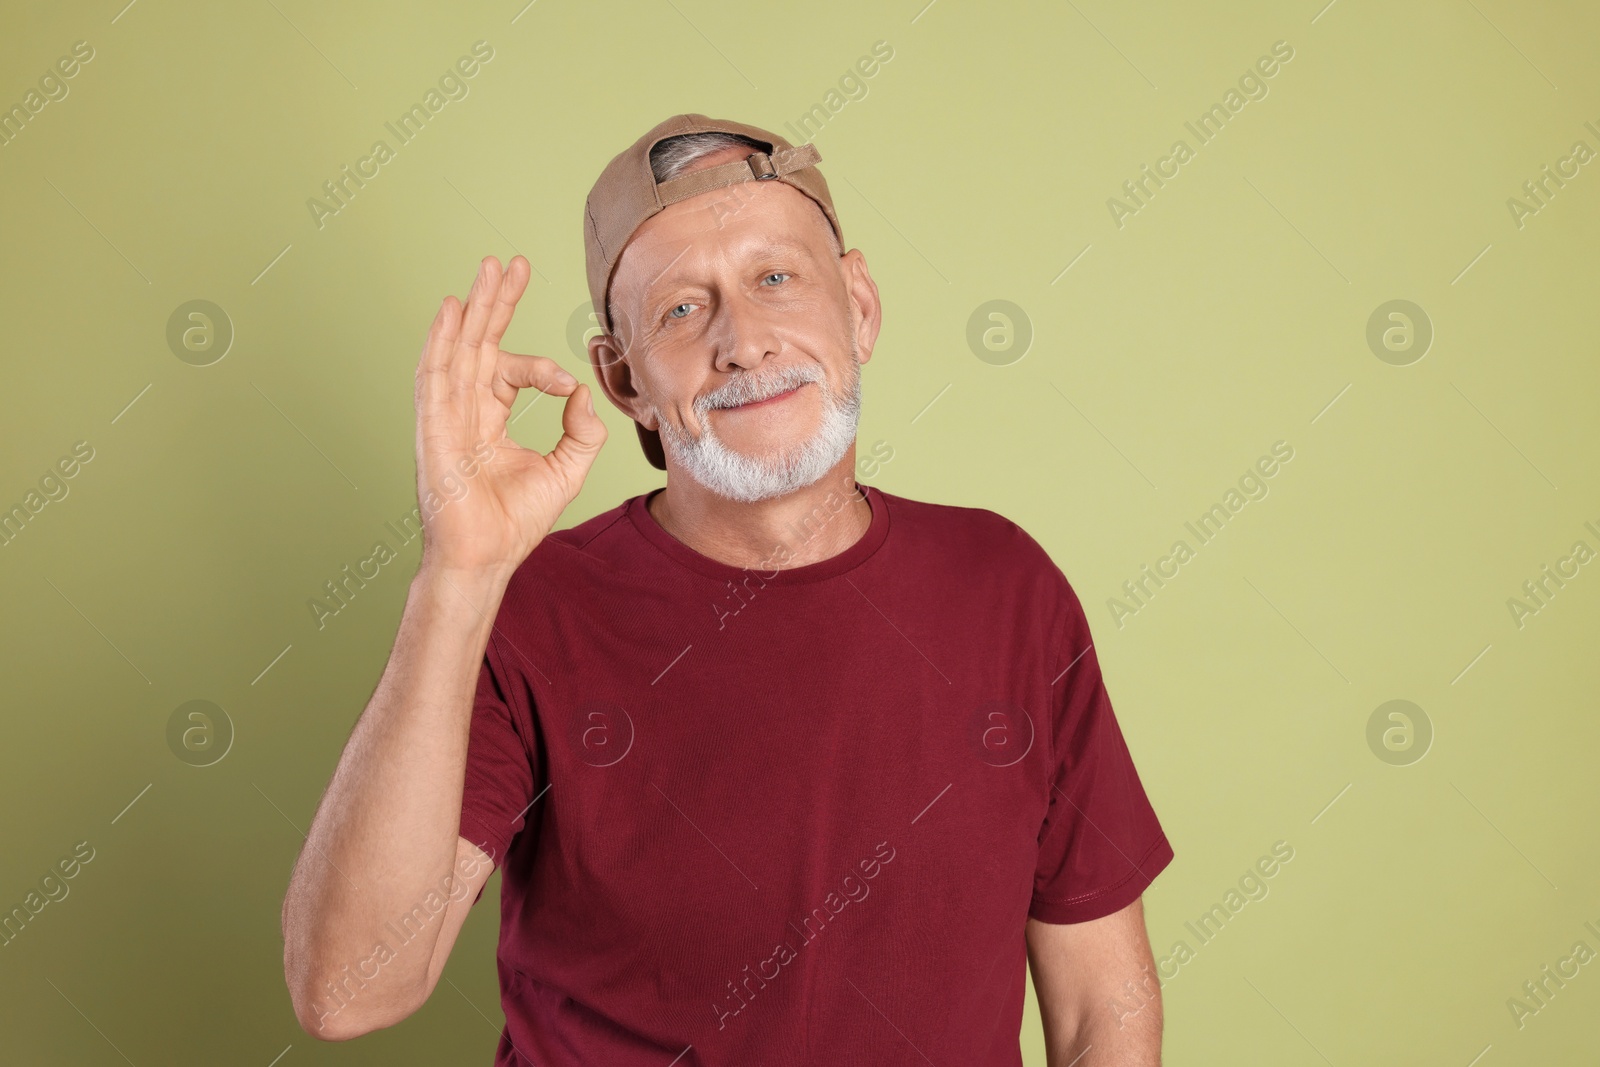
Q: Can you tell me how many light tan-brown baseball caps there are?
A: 1